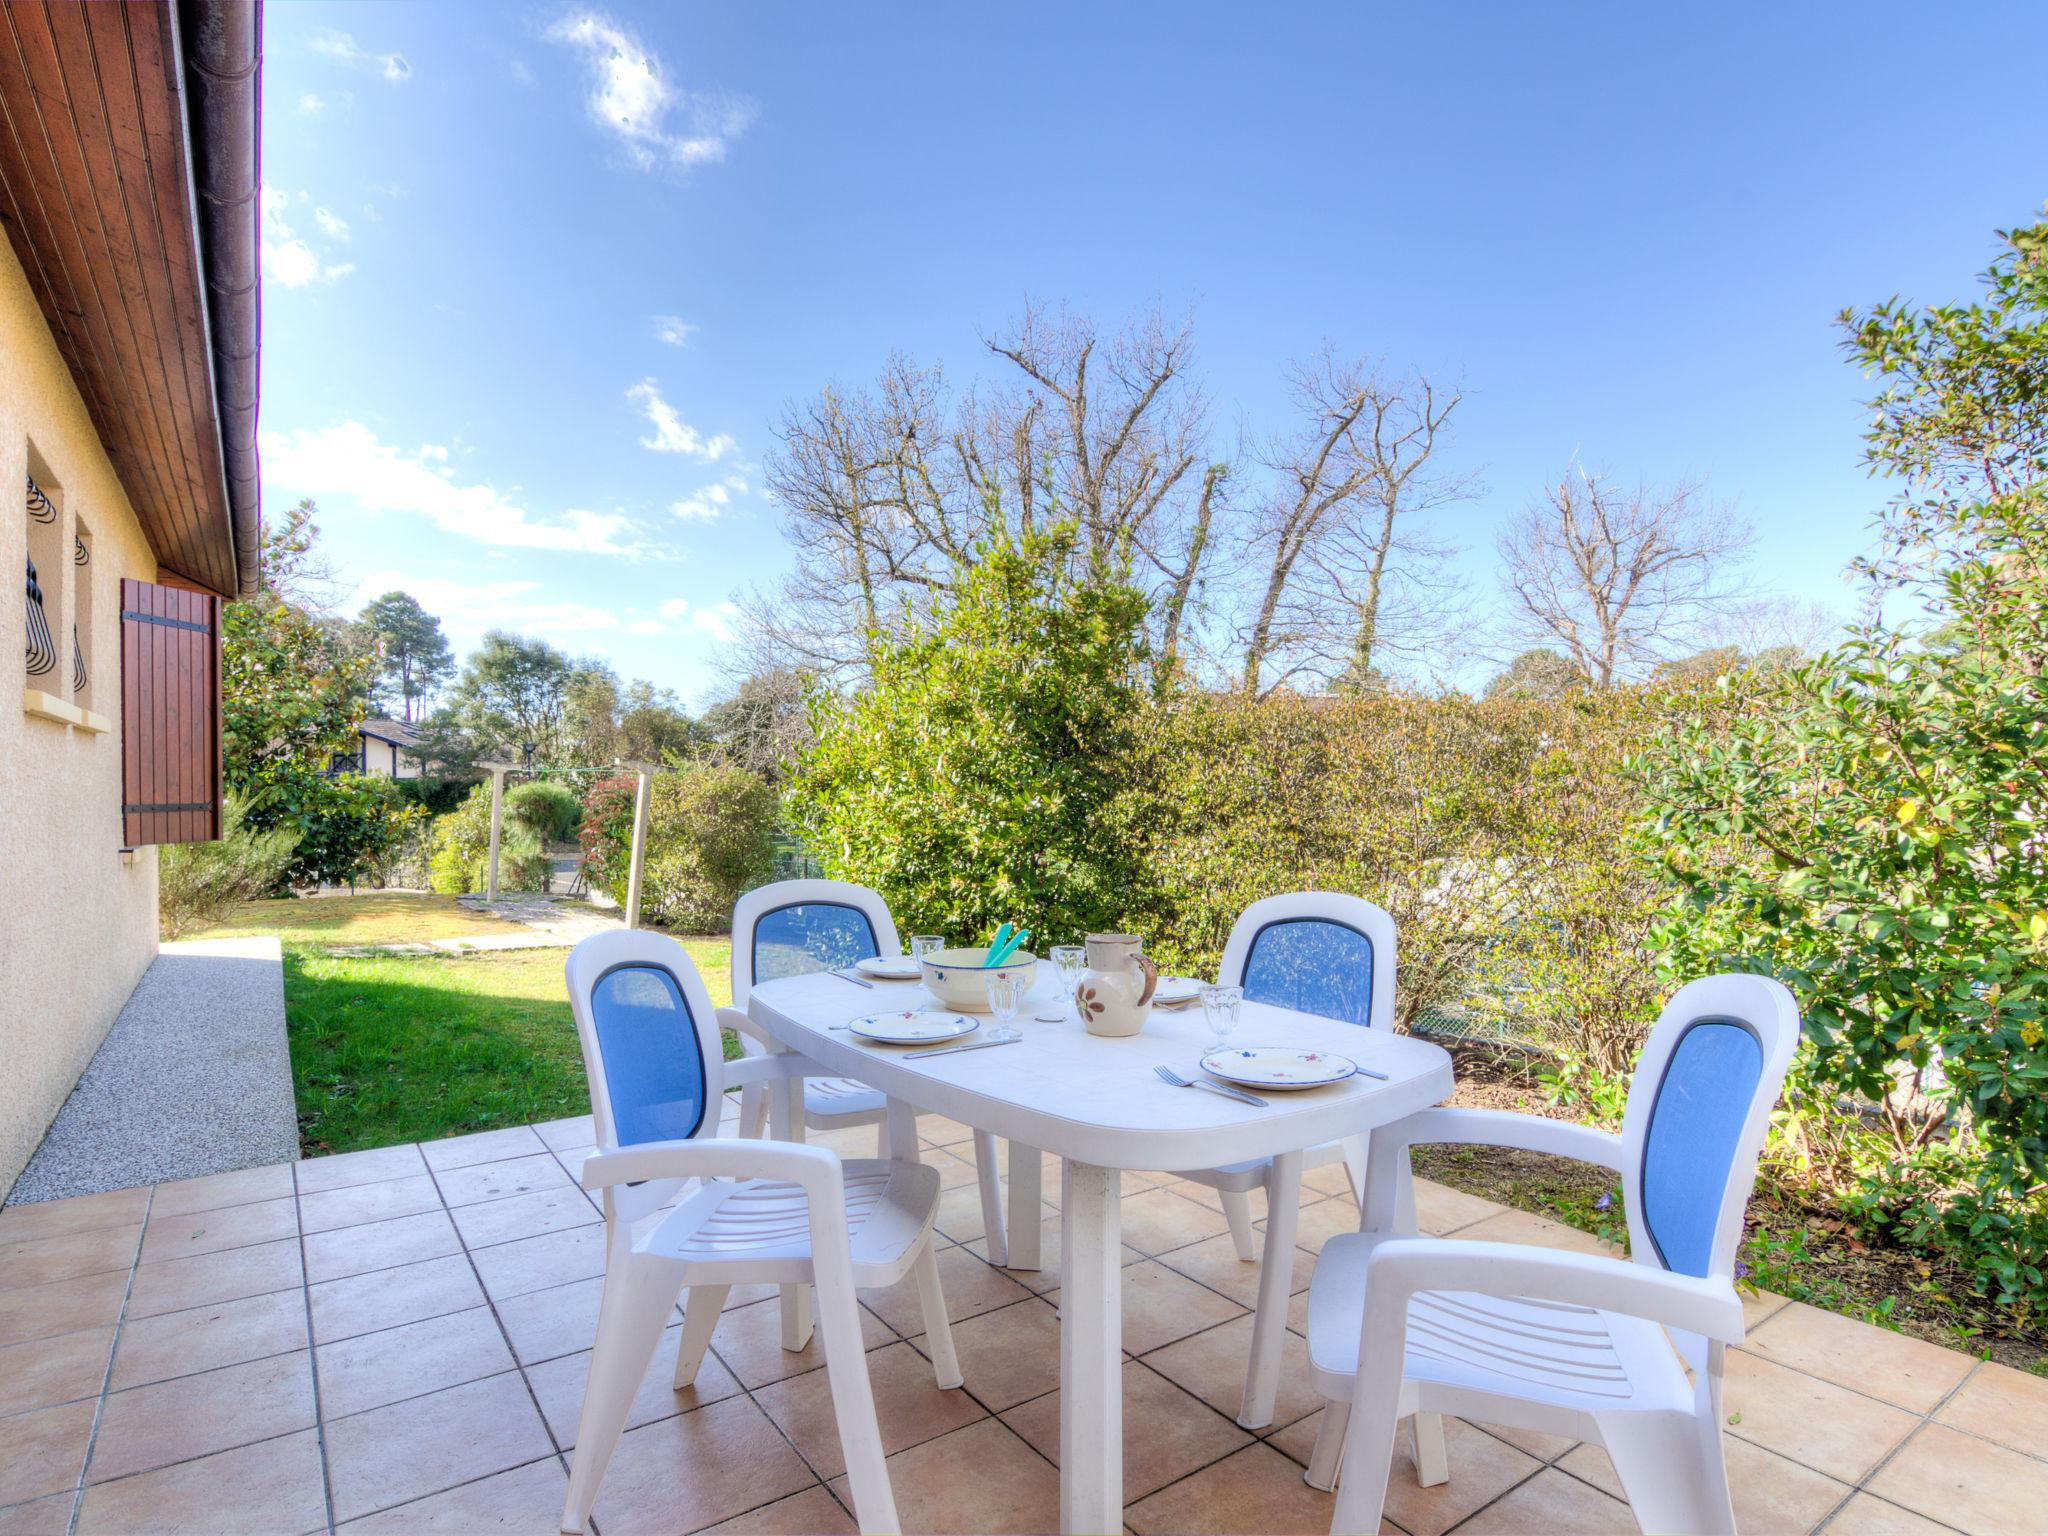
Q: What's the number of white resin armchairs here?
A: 4